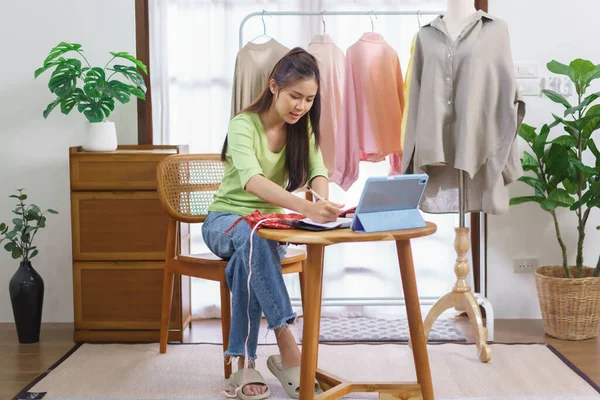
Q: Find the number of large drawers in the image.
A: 2